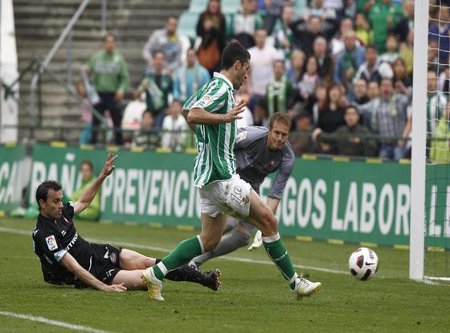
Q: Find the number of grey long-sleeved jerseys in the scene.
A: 1